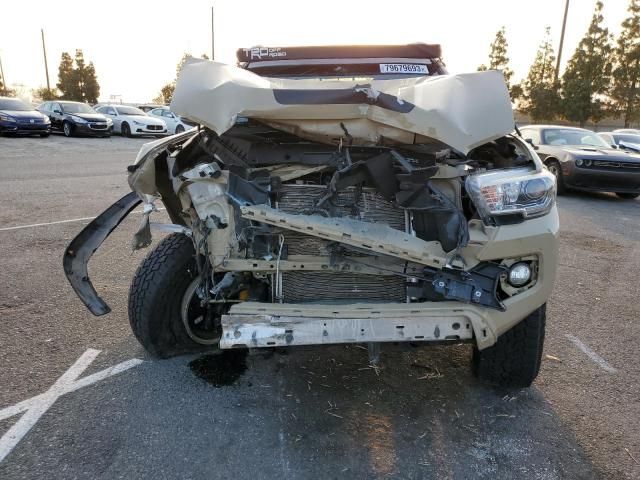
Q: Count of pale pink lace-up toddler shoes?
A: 0